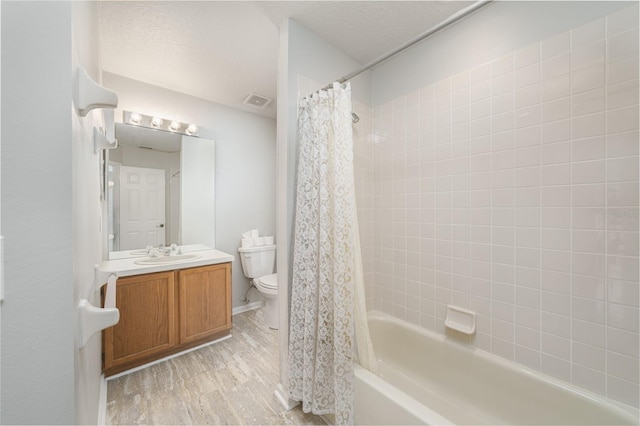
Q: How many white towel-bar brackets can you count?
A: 4